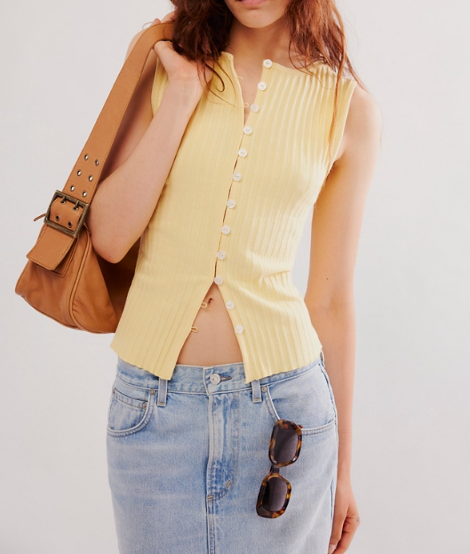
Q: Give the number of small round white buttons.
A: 12